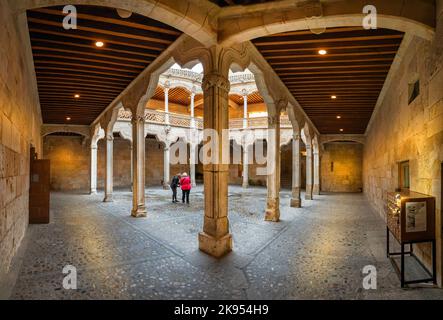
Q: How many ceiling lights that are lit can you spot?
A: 7